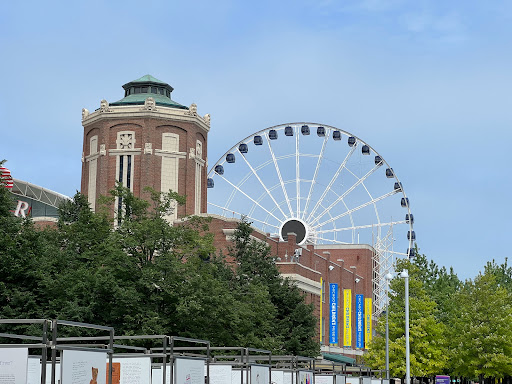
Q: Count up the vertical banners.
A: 5